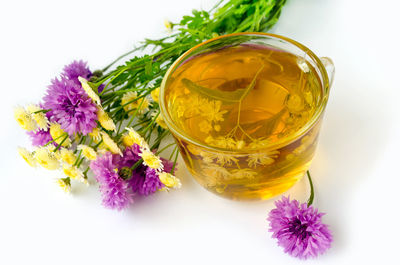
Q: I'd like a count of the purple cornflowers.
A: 6